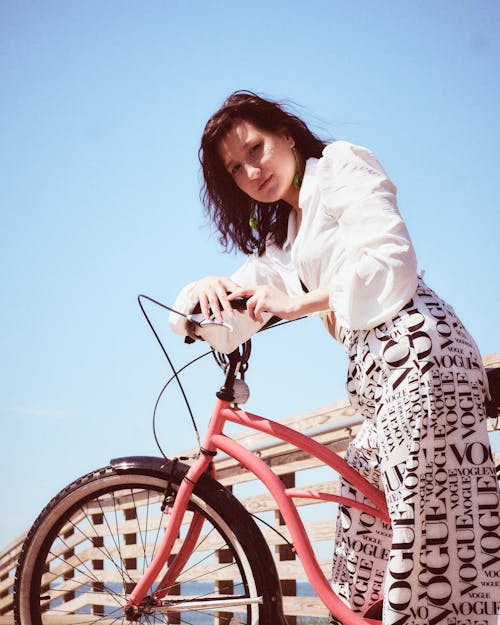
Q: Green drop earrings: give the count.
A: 2